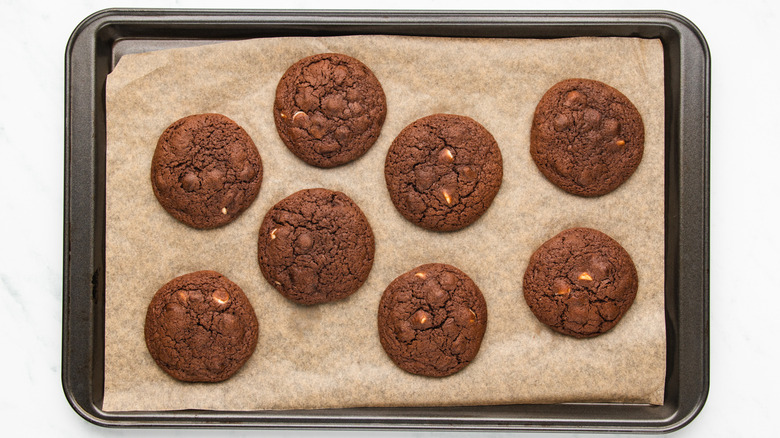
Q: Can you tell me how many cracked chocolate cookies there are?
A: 8